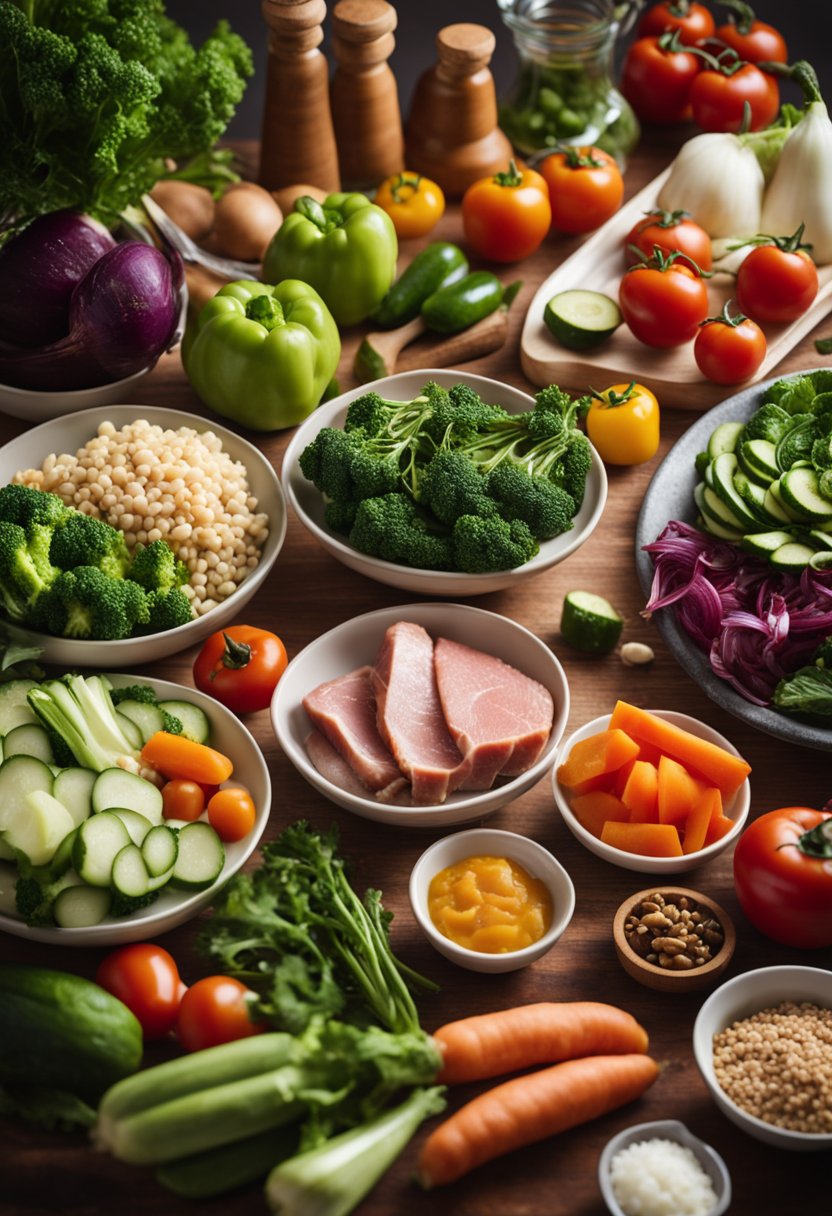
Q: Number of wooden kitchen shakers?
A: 3